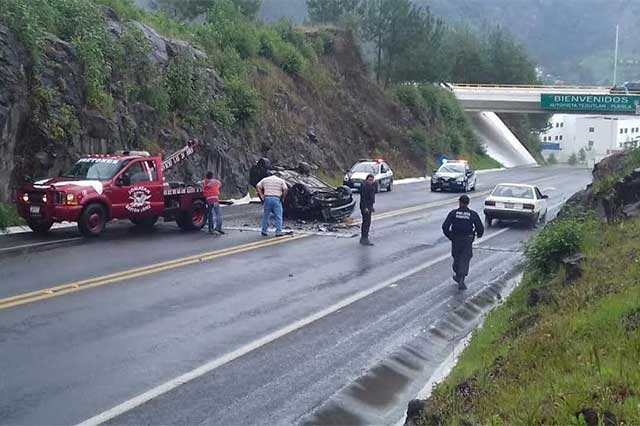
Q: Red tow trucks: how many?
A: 1